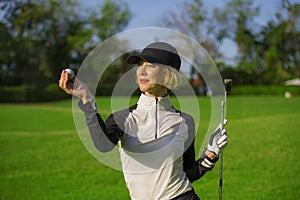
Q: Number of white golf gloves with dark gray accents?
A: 1